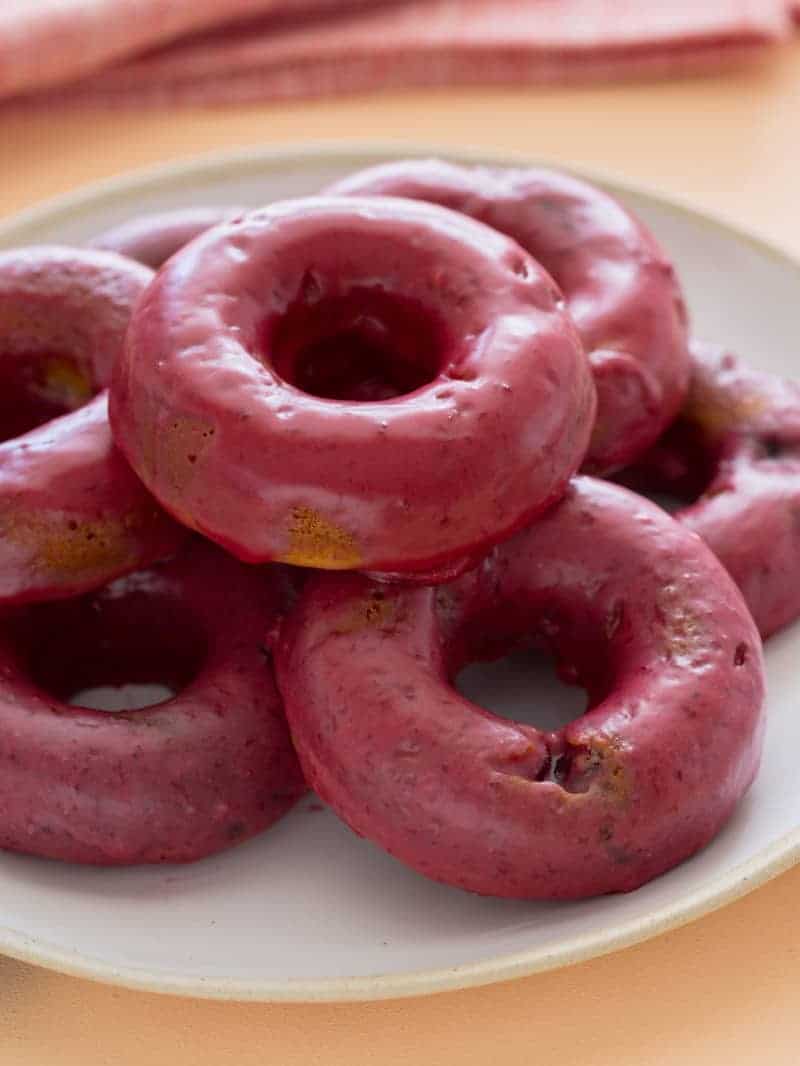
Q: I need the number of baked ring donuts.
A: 7